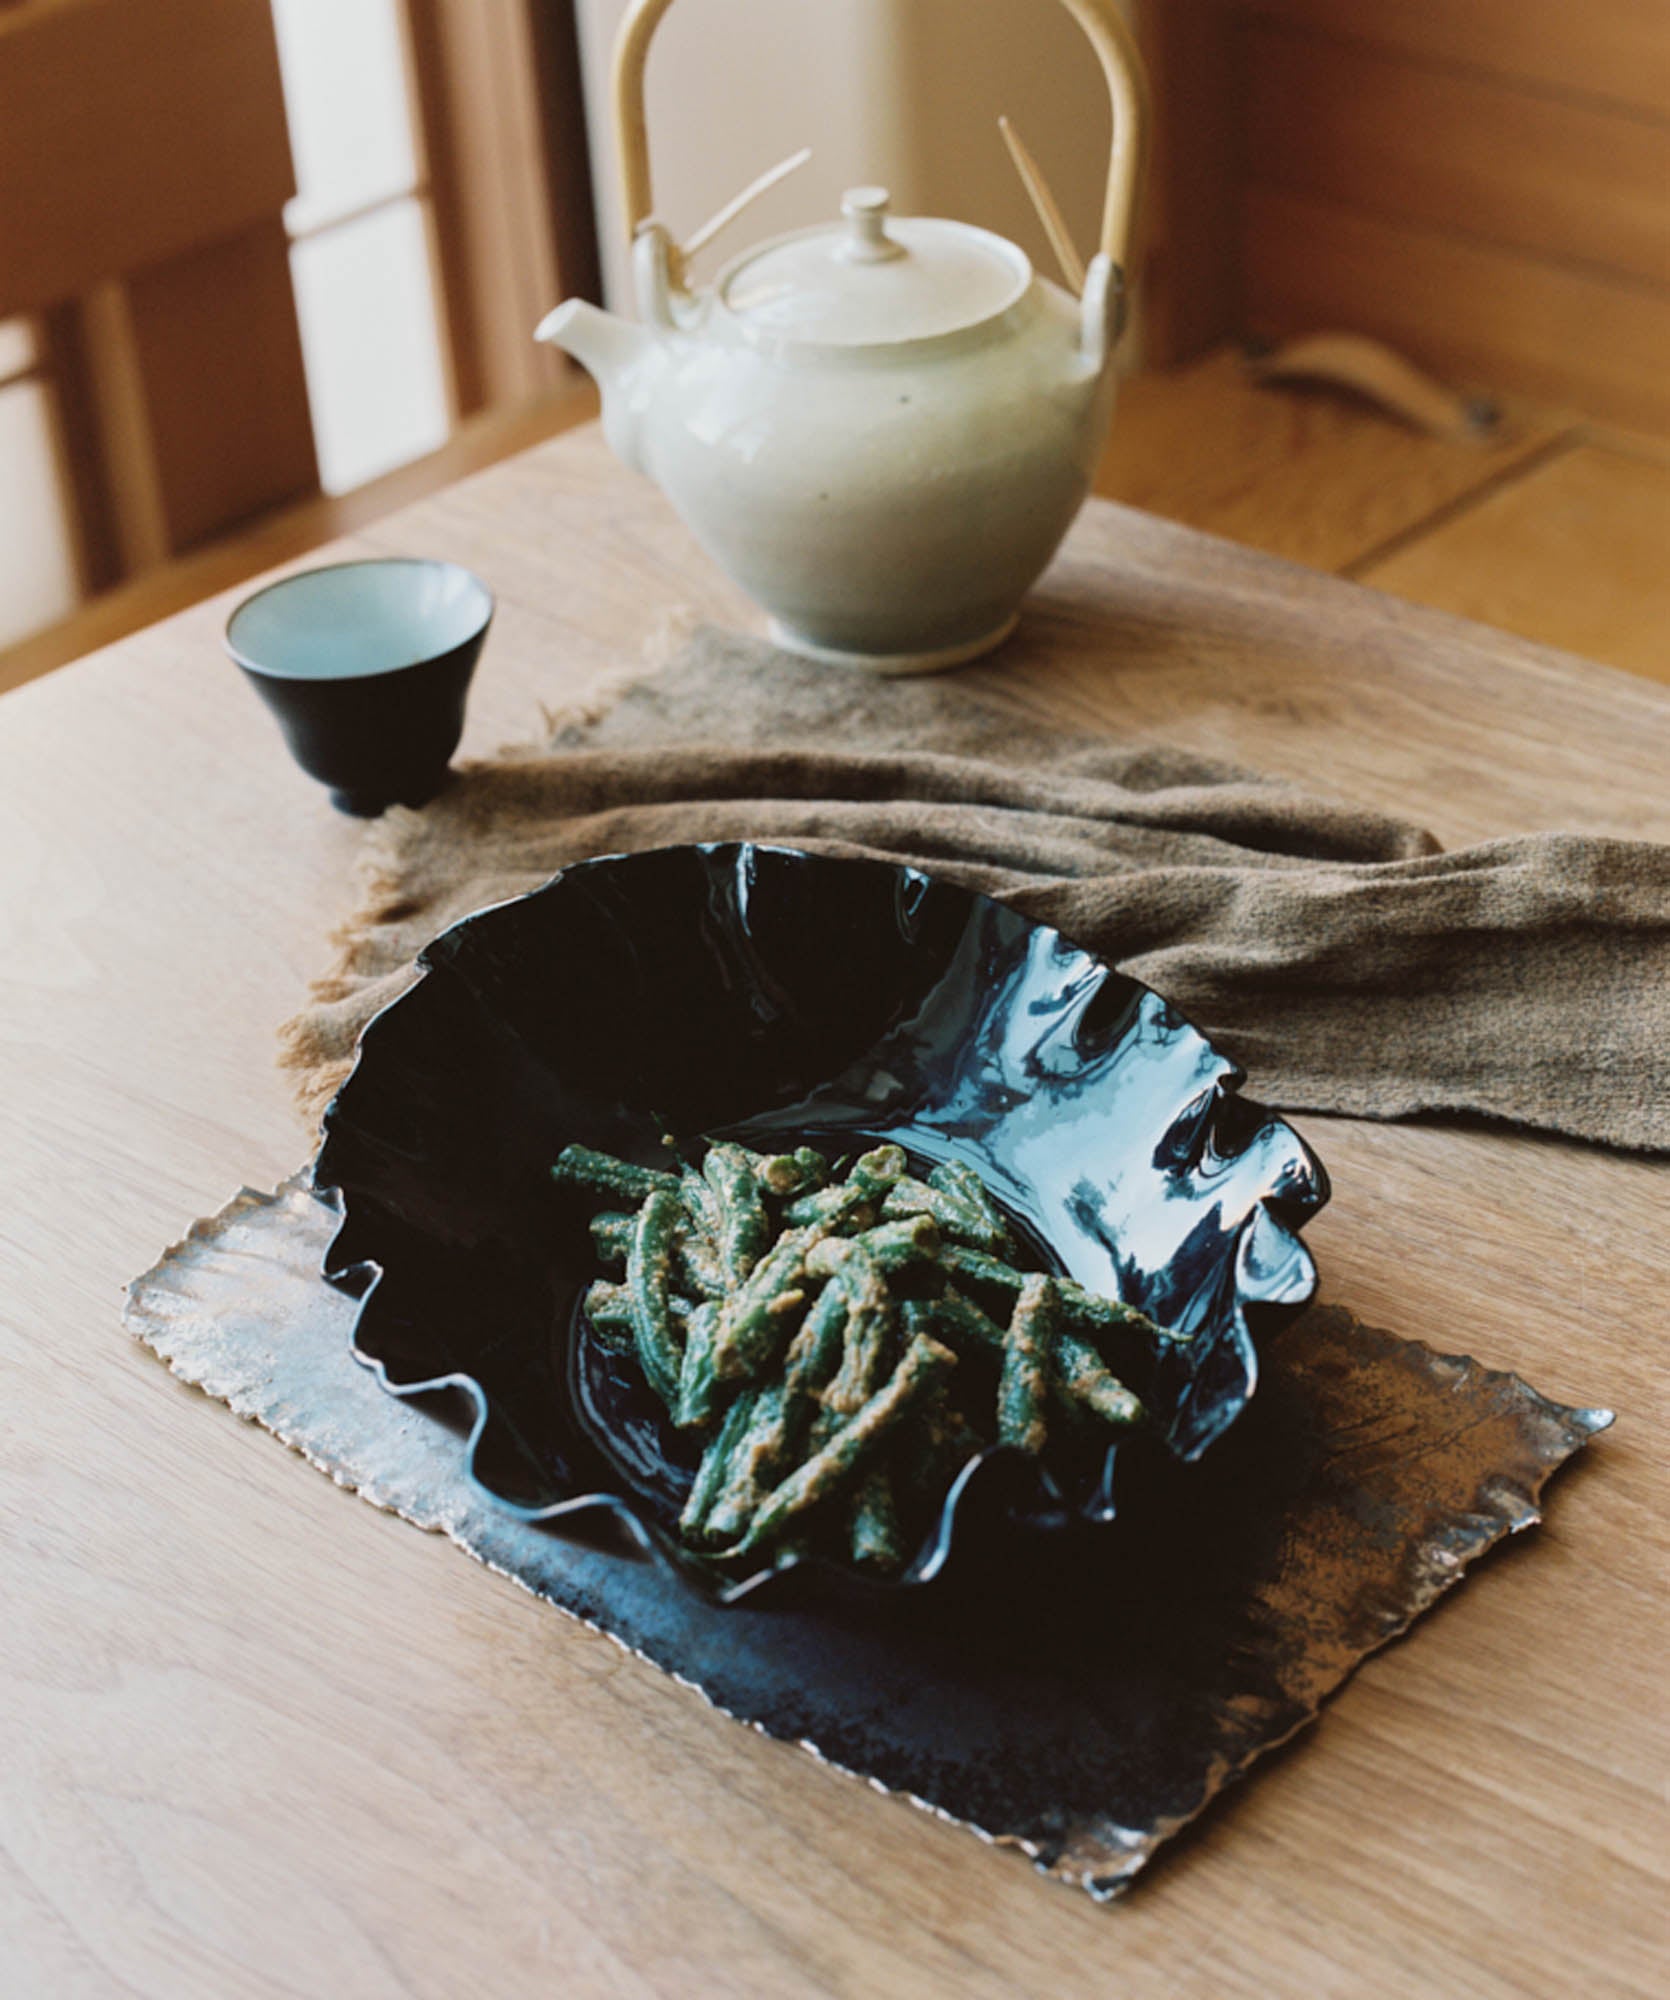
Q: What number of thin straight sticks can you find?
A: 2